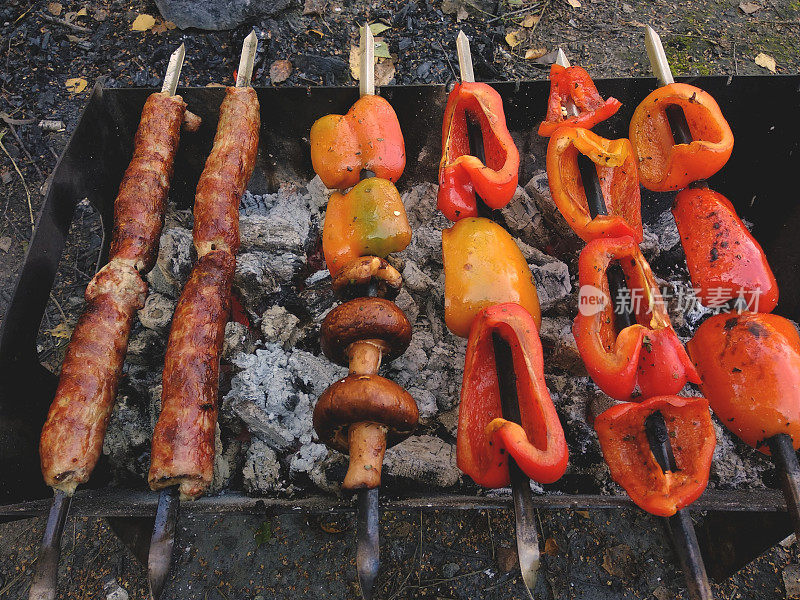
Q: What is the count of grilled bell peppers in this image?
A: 12